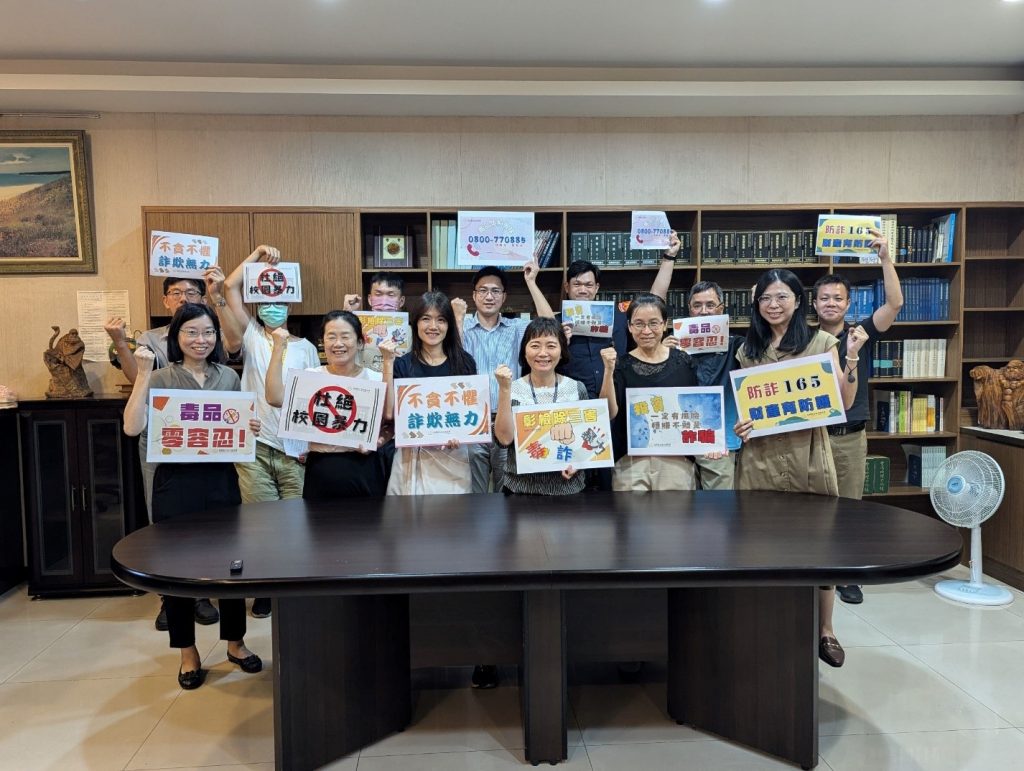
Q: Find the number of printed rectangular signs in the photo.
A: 14